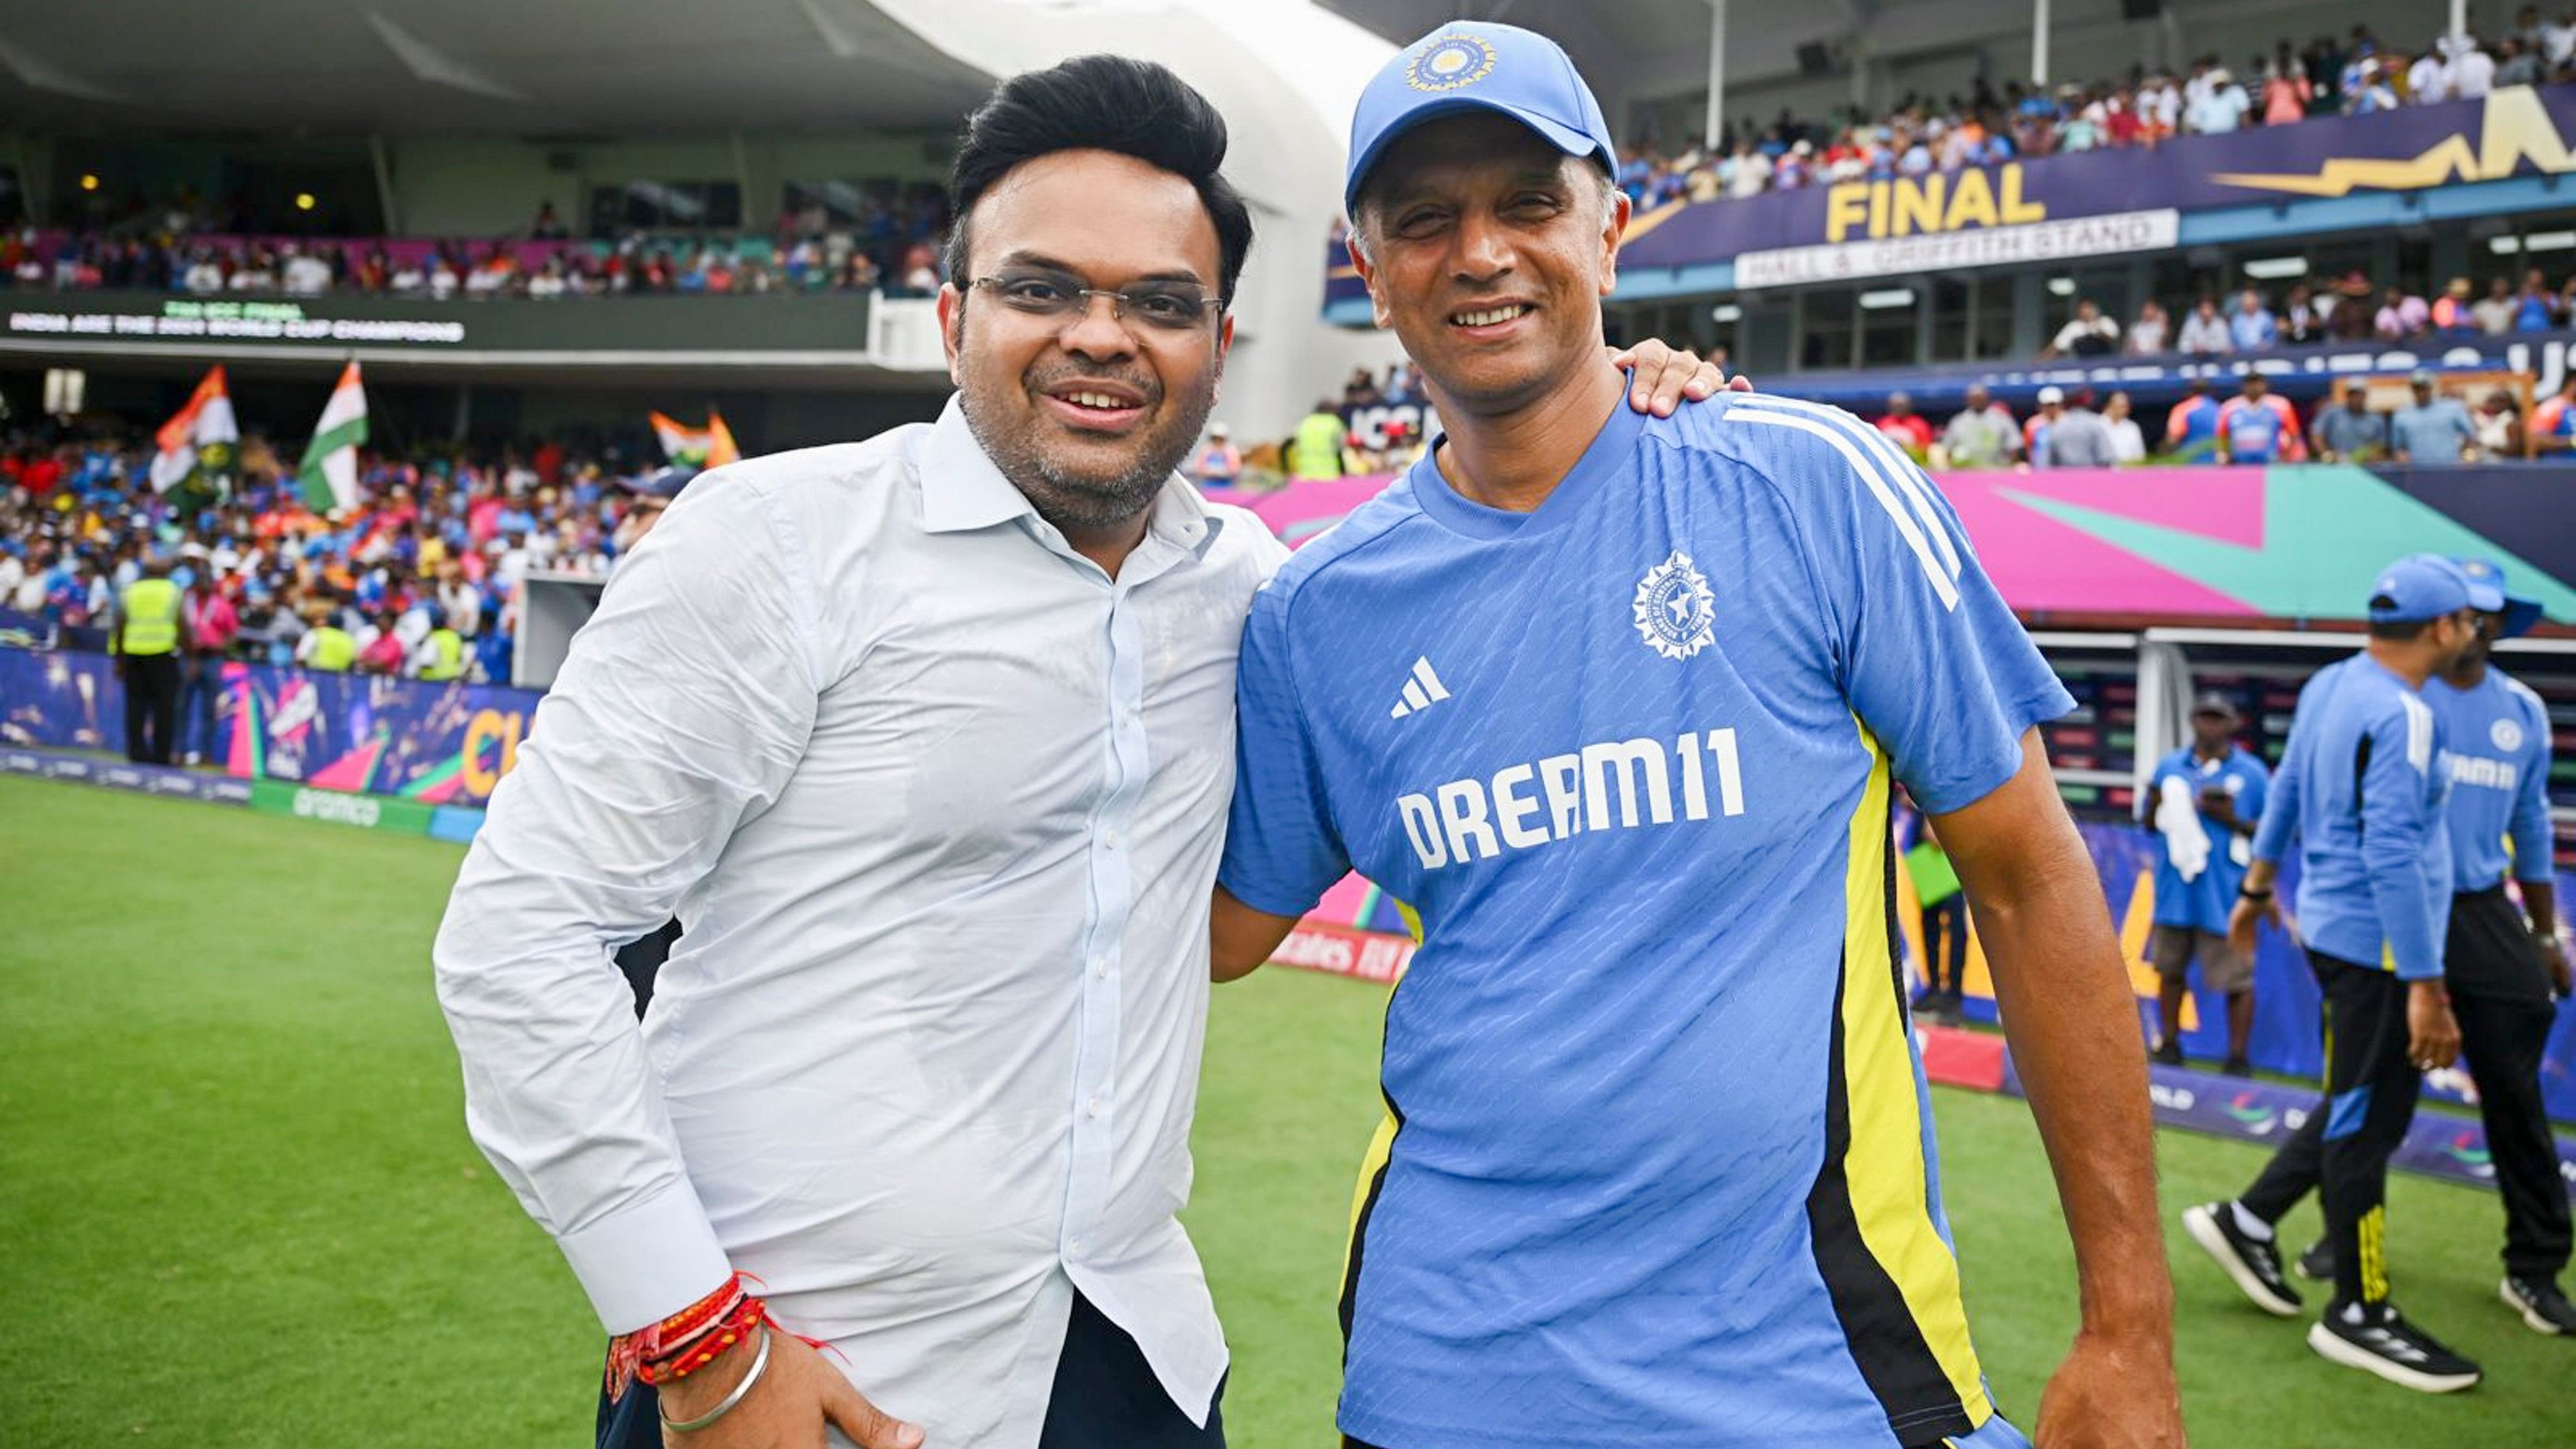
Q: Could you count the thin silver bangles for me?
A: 1